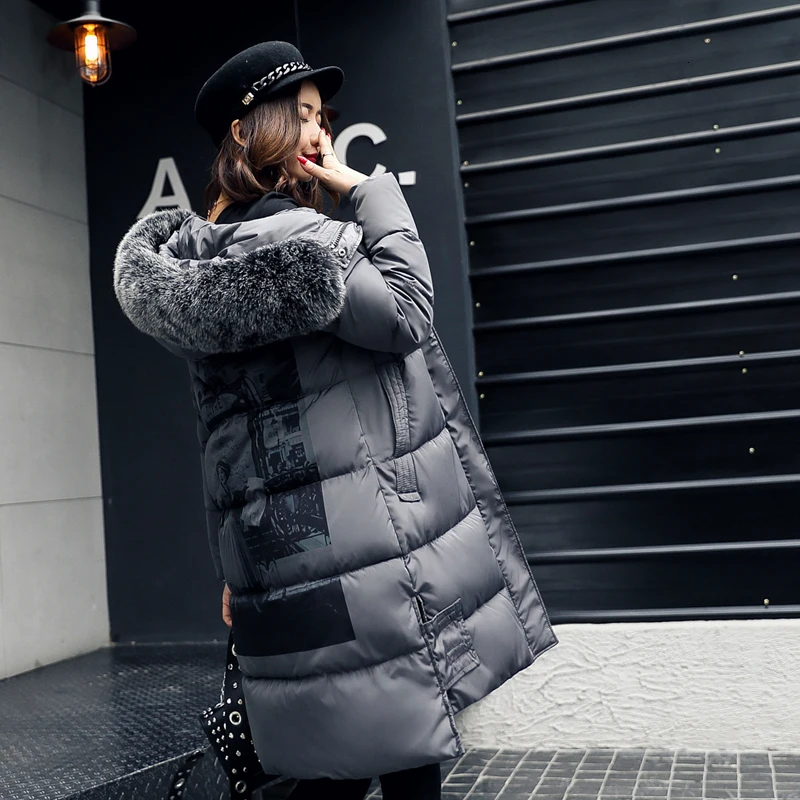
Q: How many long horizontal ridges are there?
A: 12